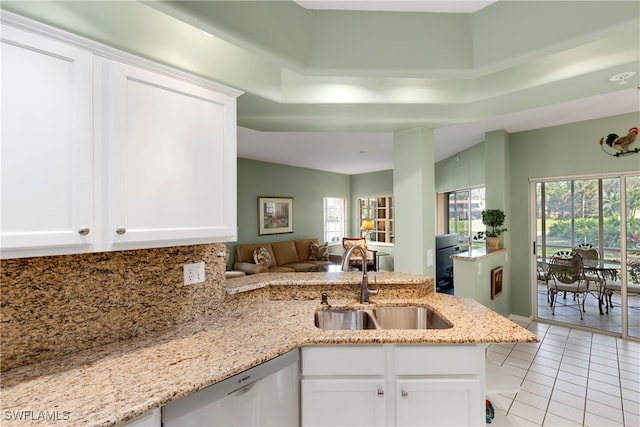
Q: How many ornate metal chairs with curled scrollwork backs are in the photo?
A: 2